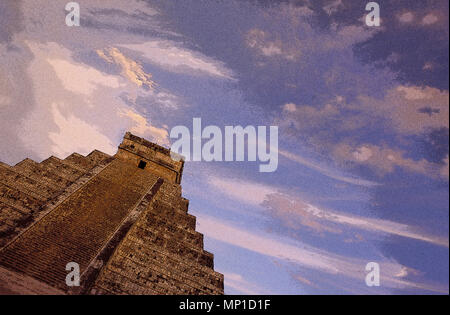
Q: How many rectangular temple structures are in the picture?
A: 1